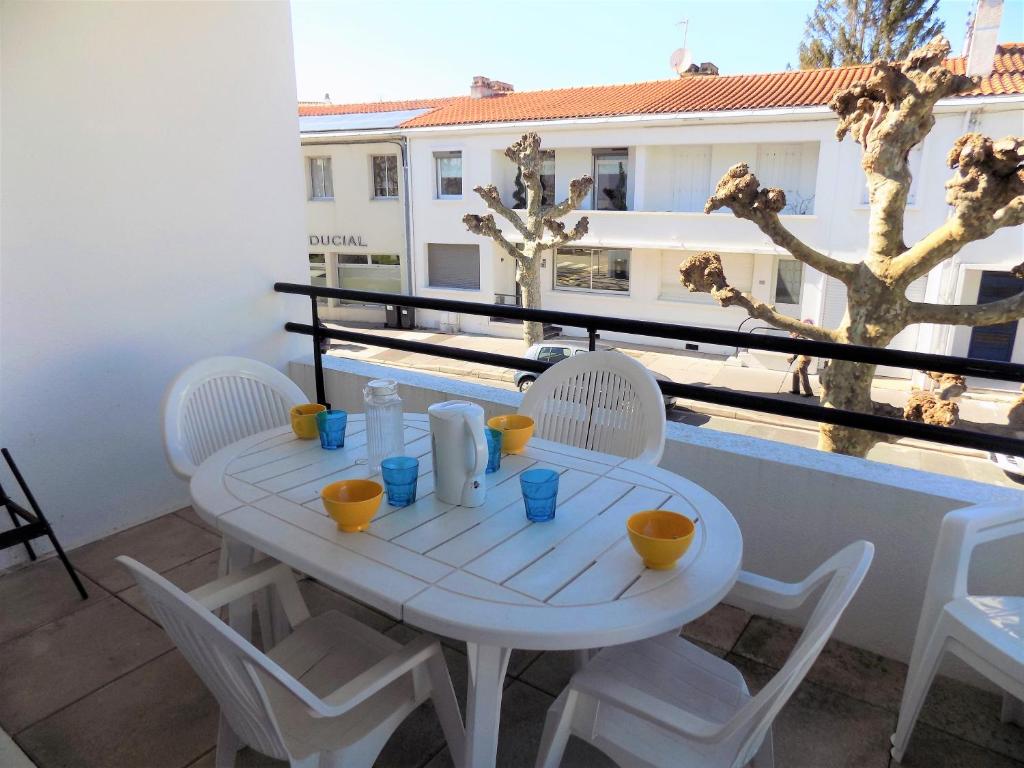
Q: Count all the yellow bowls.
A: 4